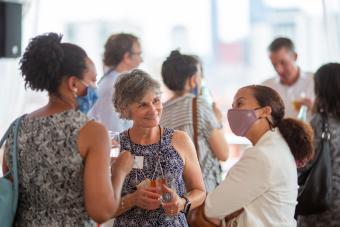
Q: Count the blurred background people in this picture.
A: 4